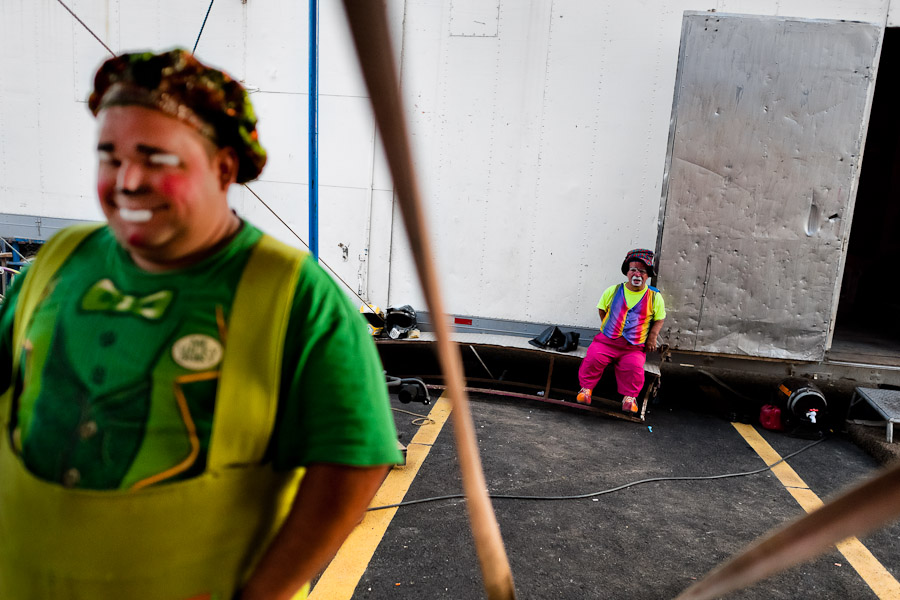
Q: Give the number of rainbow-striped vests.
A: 1